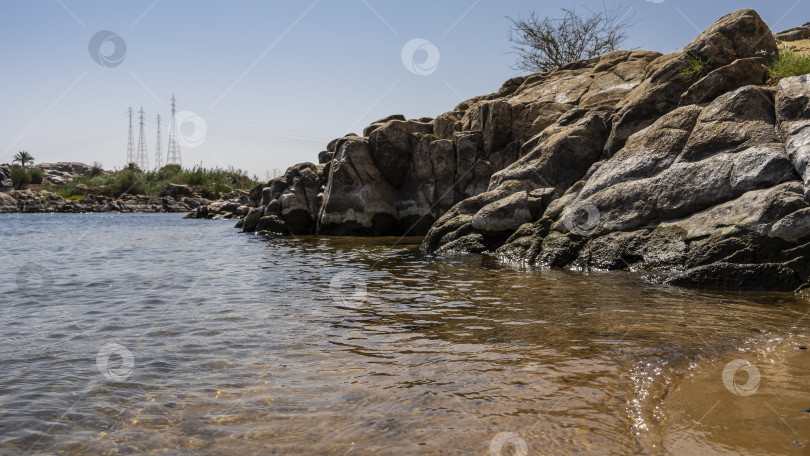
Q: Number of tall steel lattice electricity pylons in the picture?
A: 4